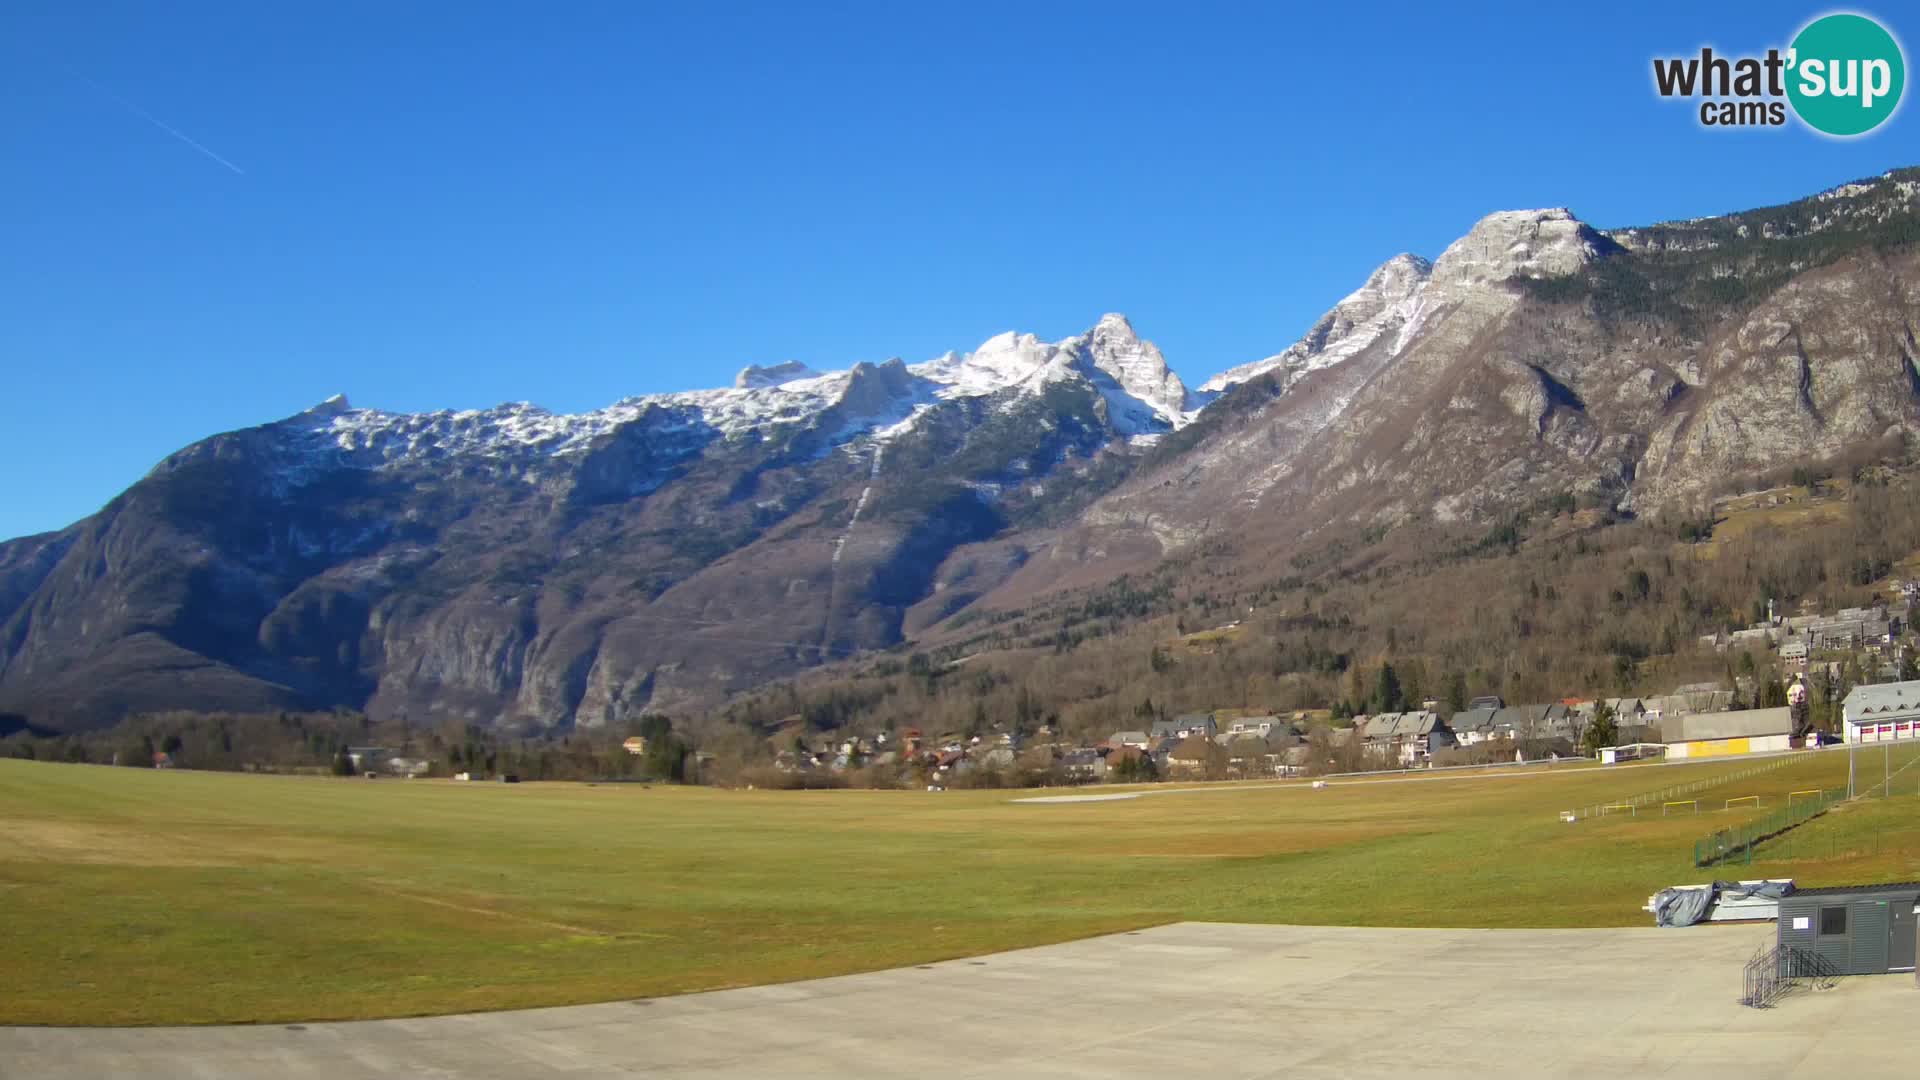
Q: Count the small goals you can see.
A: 4